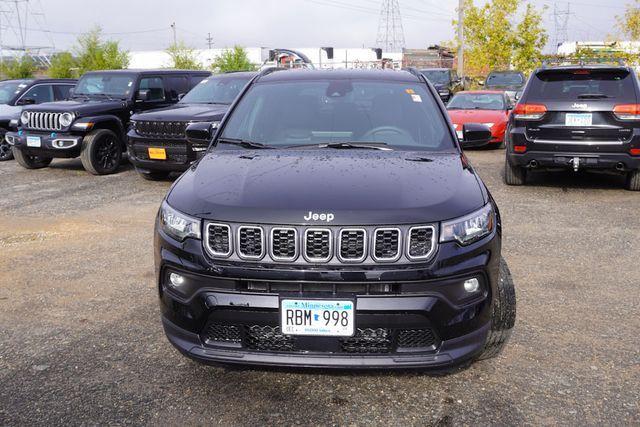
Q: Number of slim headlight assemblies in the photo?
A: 2